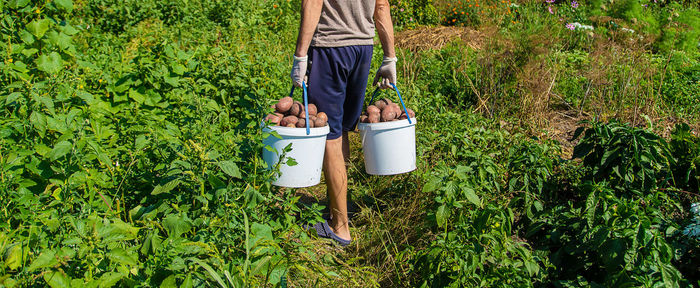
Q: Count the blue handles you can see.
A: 2